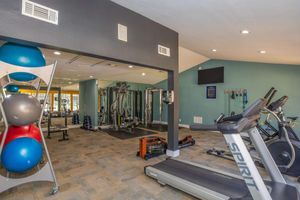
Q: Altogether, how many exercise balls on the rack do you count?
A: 4